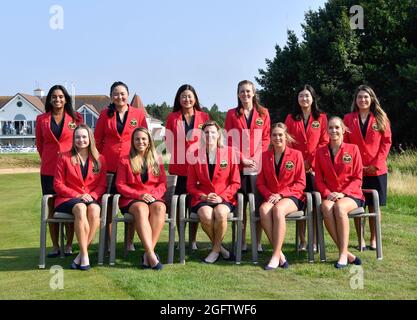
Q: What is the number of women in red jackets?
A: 11